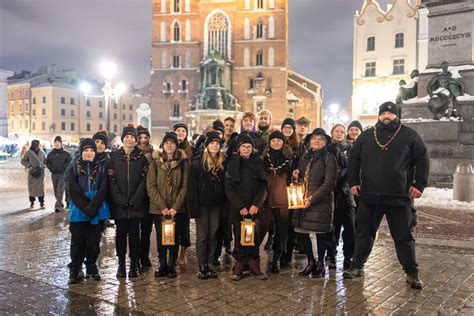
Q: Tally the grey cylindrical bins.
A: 1